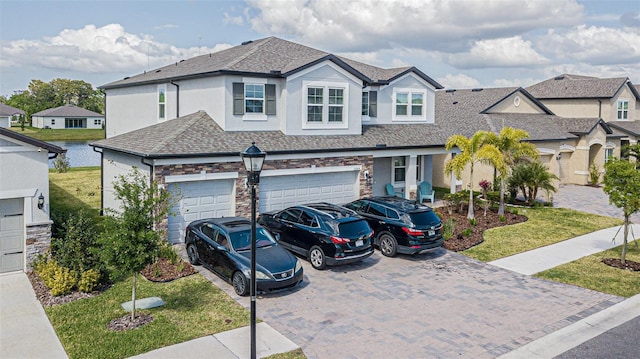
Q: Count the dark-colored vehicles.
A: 3